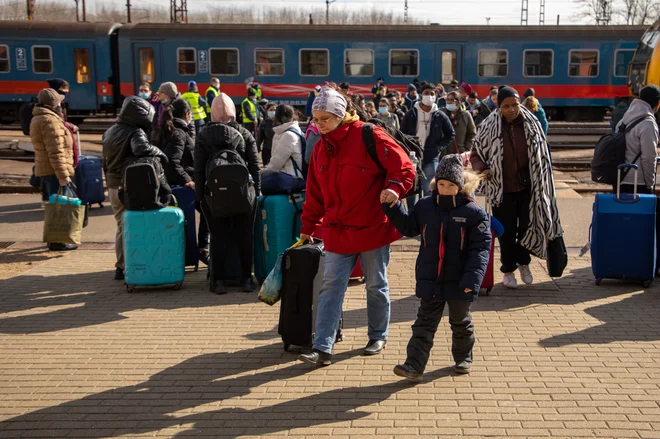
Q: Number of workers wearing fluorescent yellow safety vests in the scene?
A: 4